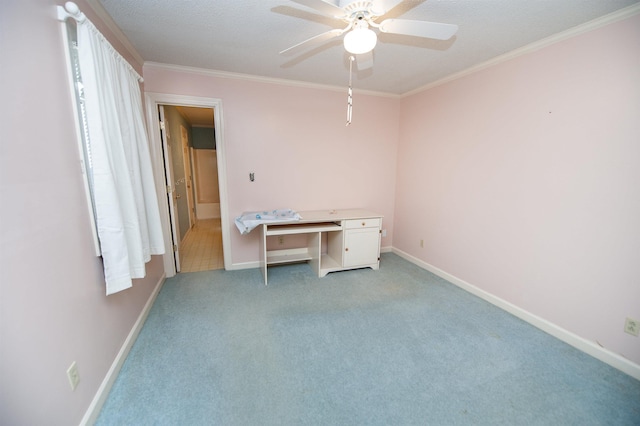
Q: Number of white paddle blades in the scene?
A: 5